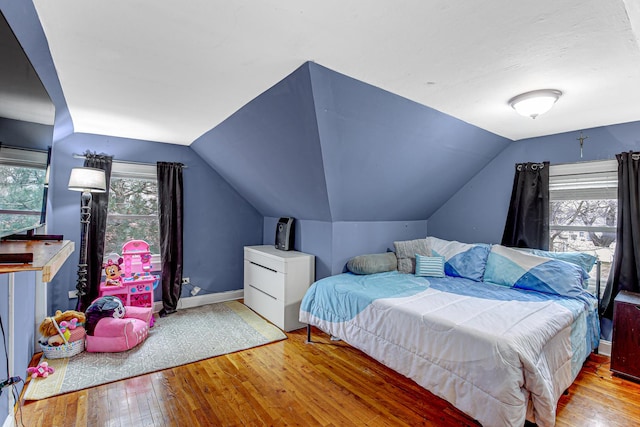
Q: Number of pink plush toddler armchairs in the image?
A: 1